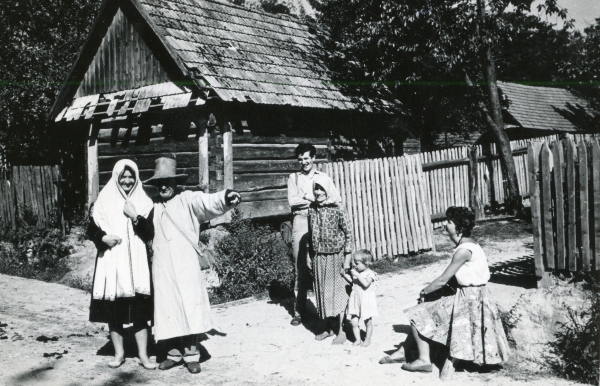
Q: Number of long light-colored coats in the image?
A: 1